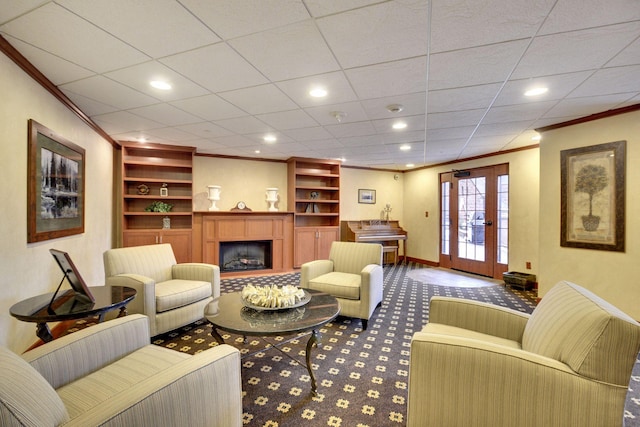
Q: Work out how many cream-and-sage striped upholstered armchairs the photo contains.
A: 4